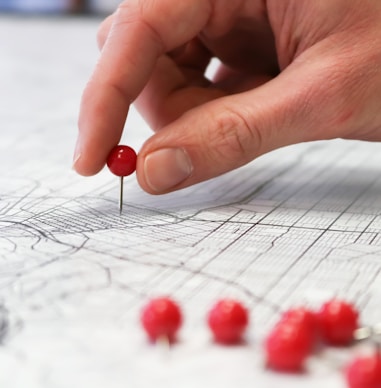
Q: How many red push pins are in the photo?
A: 7